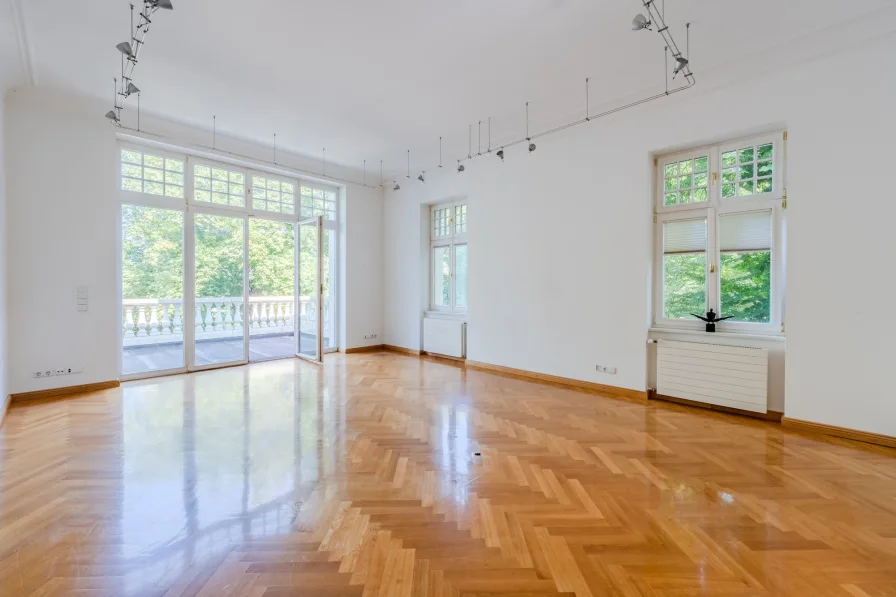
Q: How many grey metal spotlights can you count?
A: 11